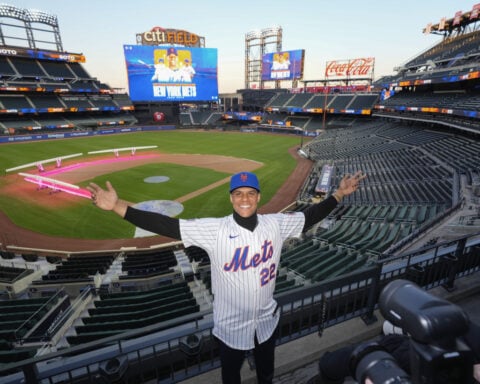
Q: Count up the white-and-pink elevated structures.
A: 3